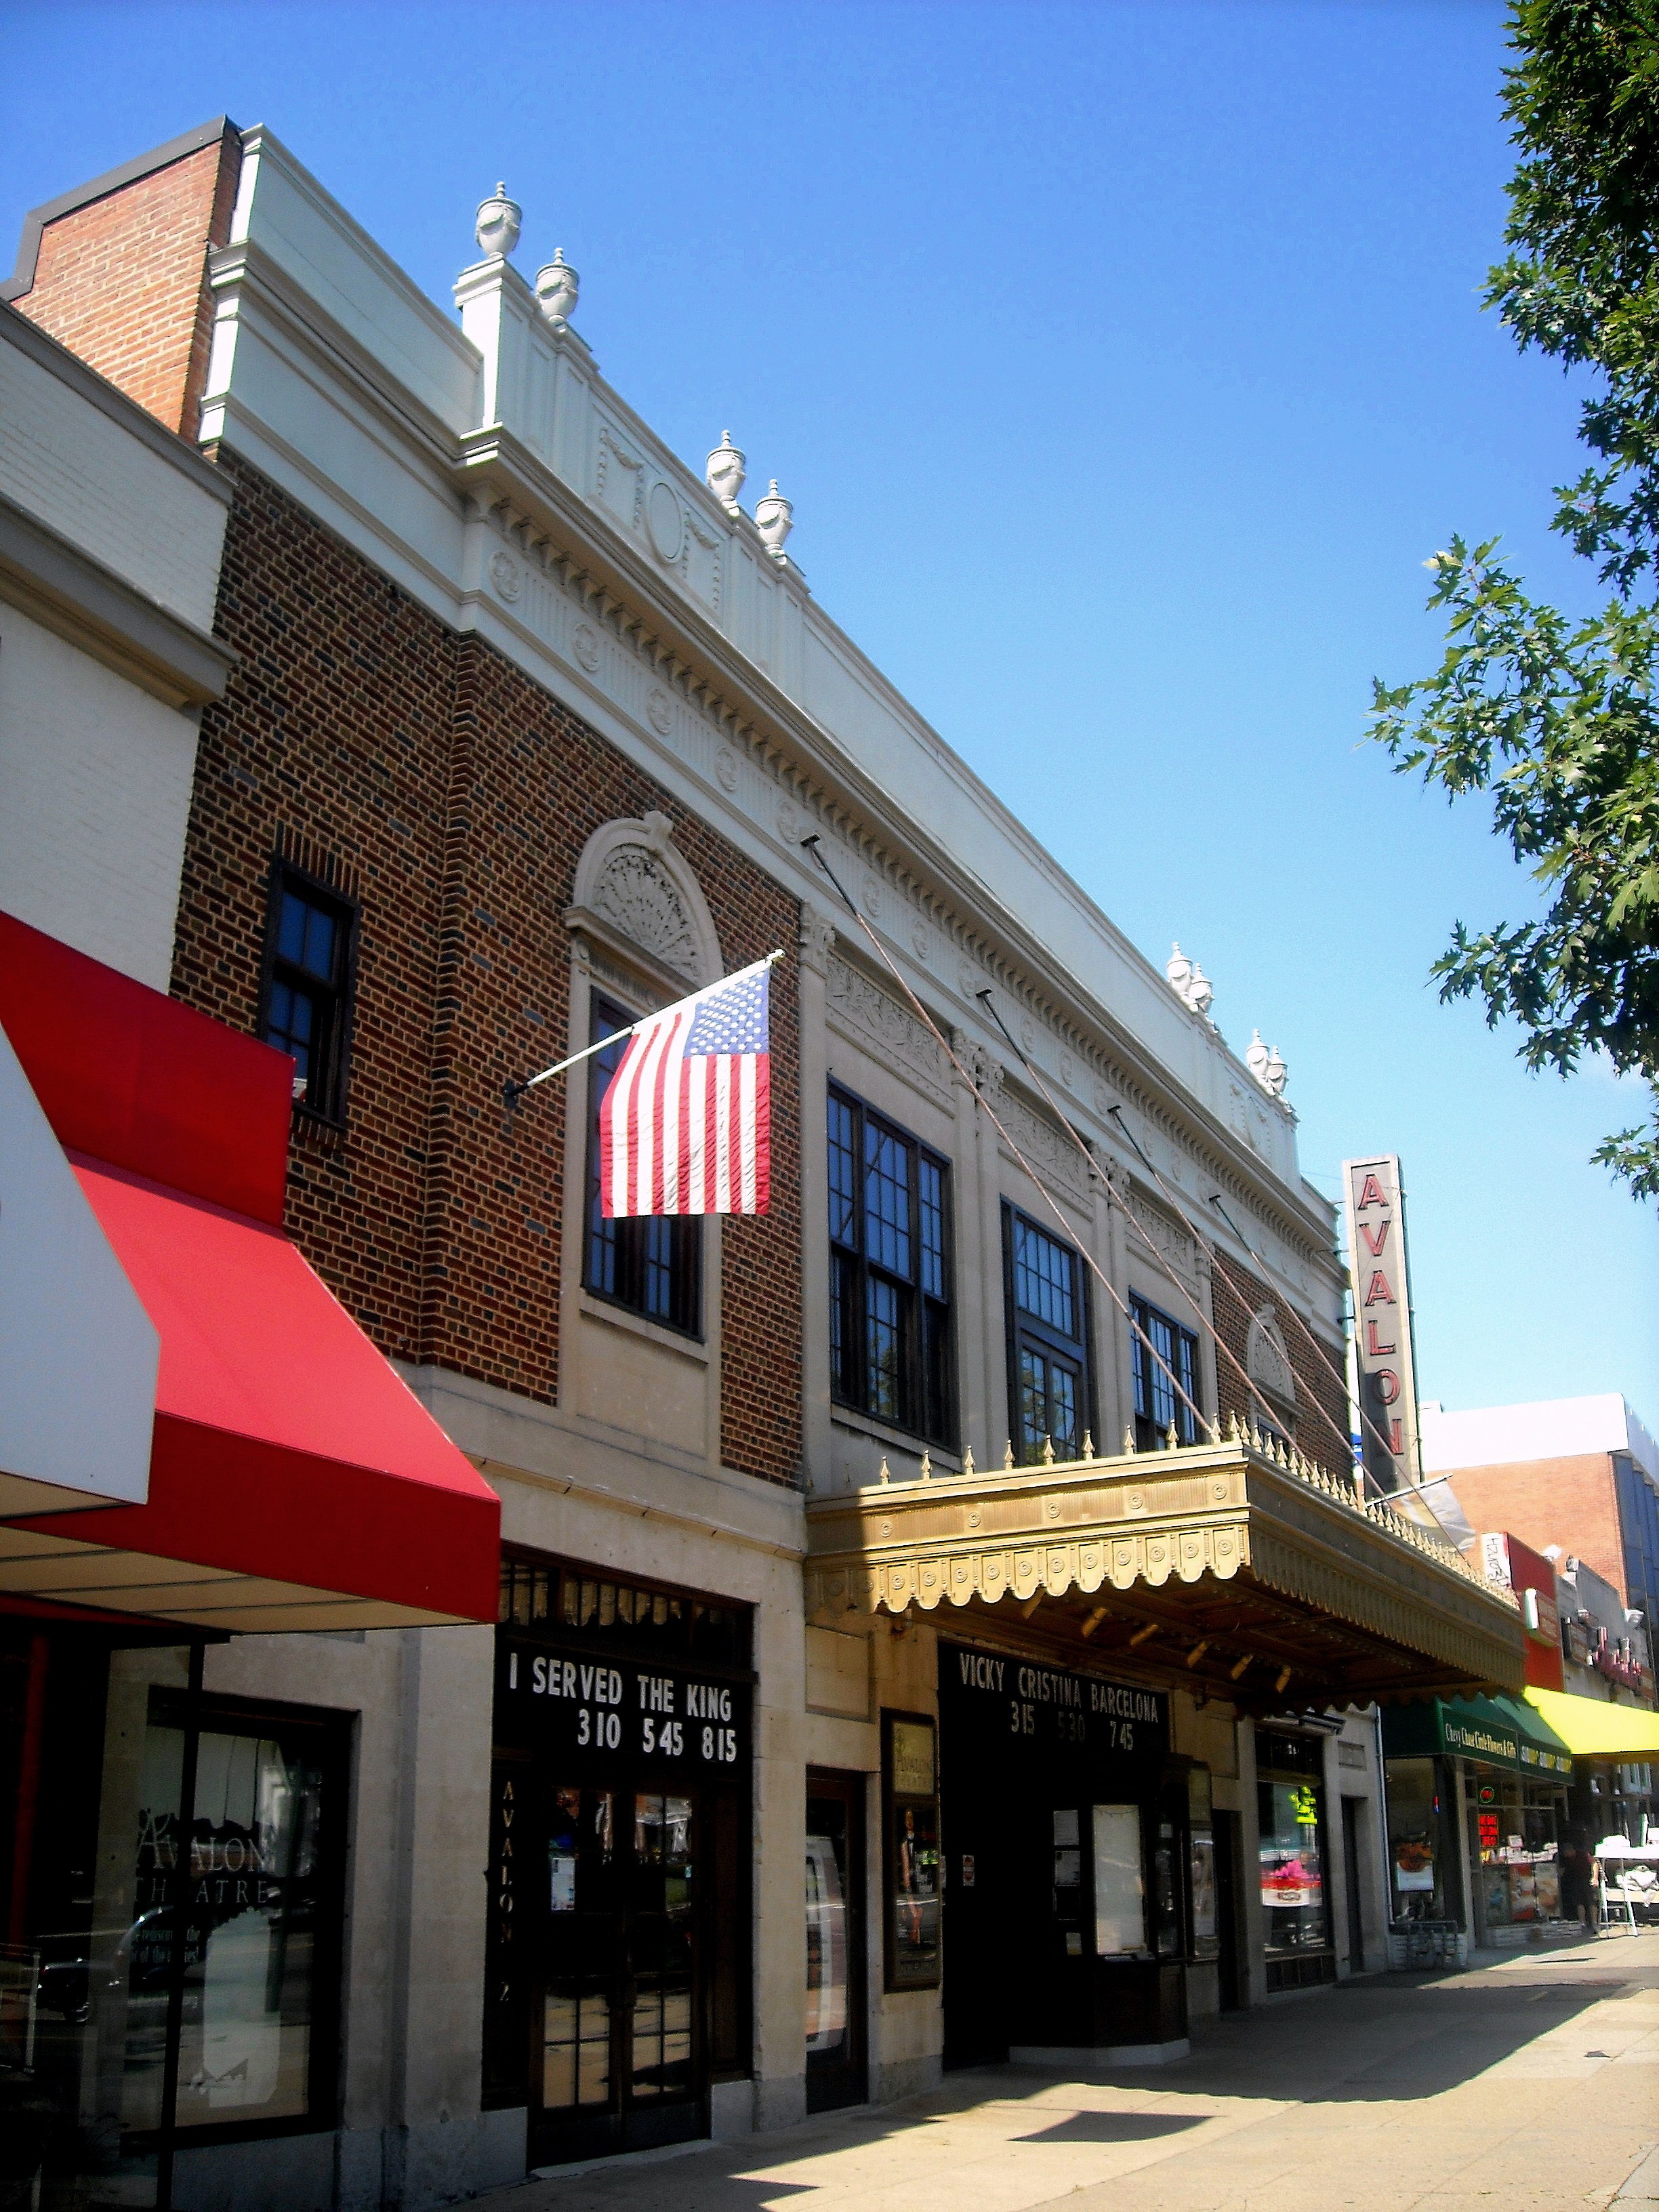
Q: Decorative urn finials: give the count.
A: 8